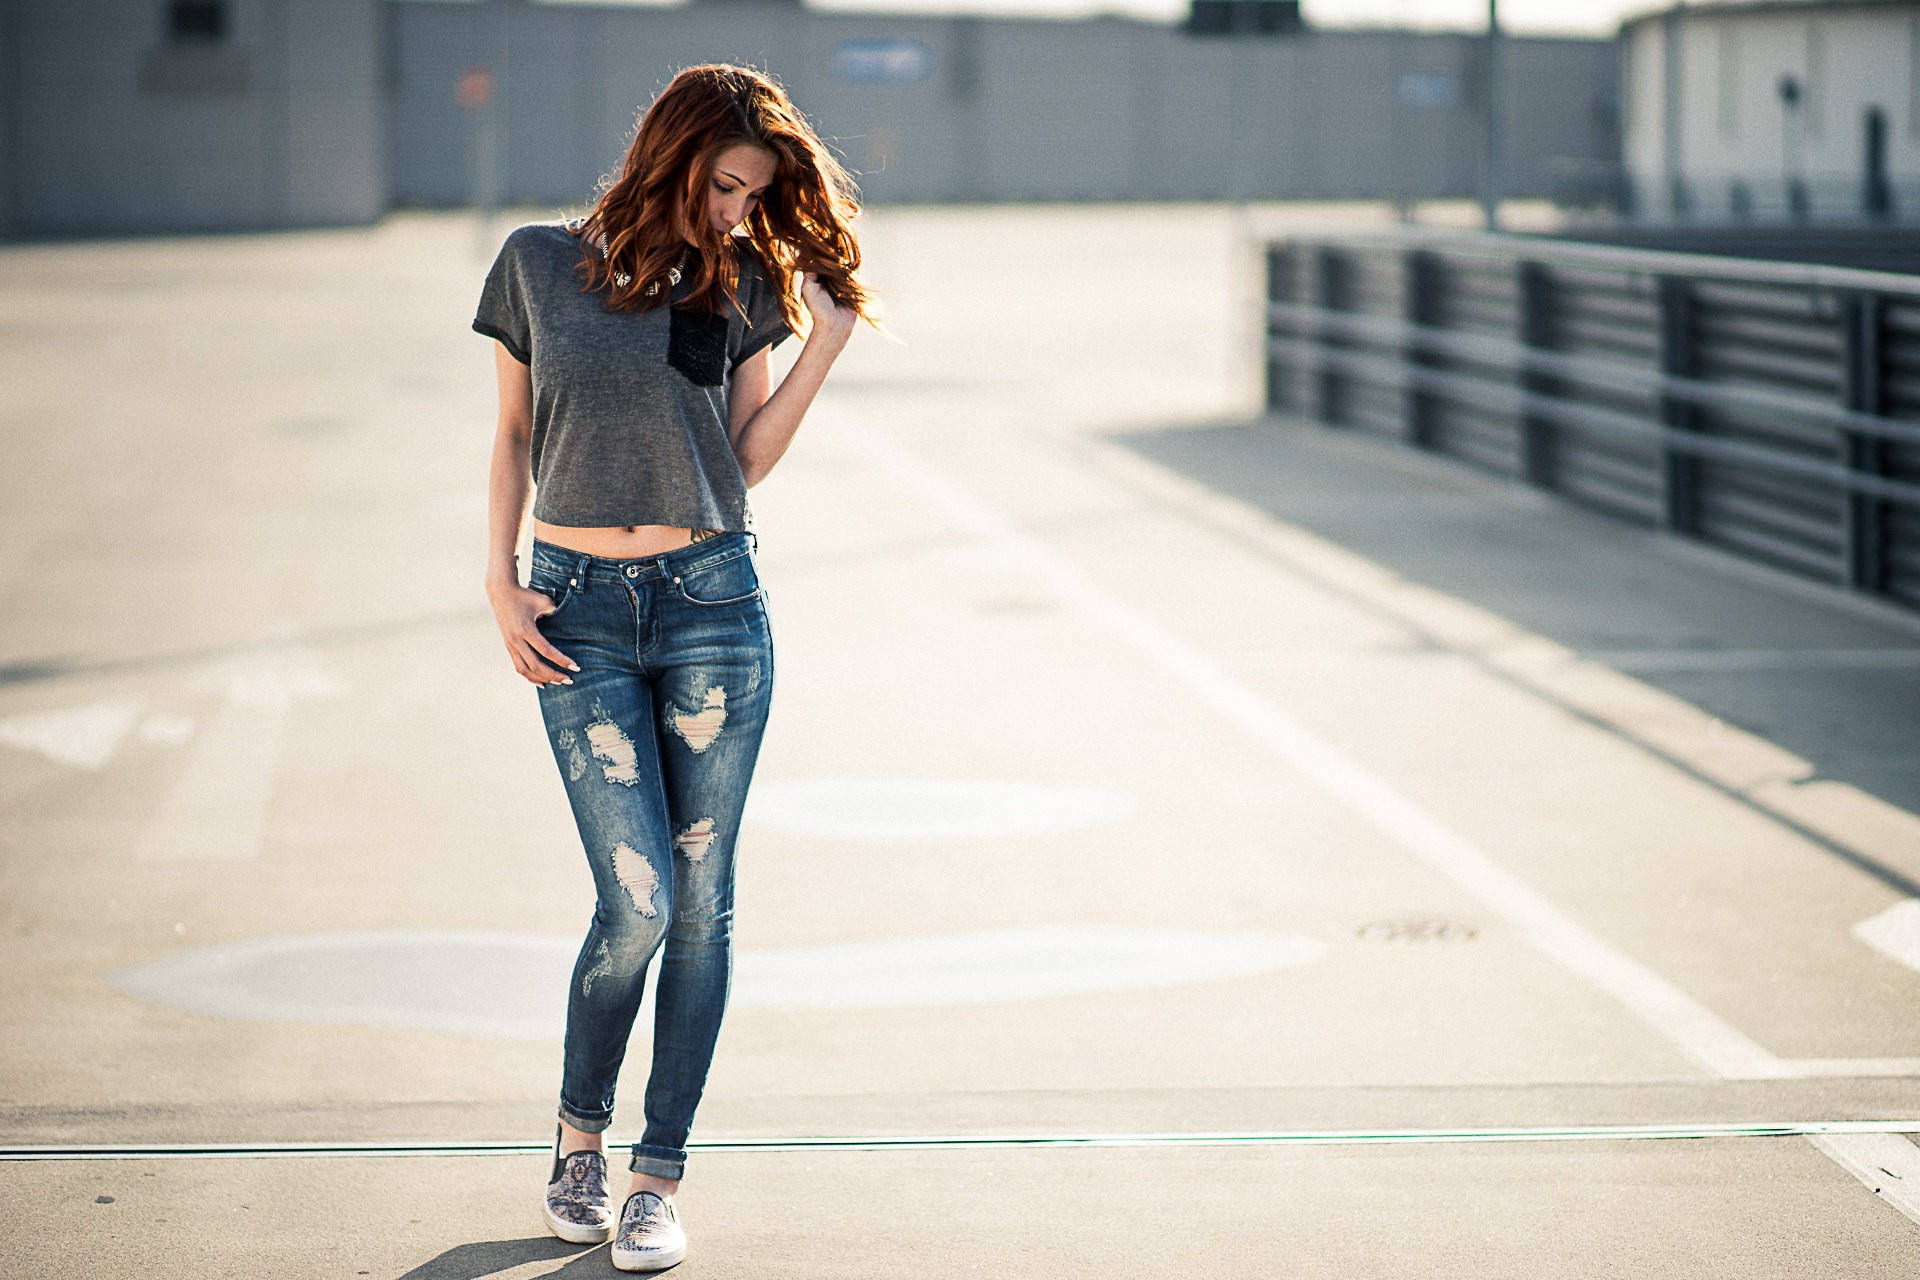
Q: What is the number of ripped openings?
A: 4